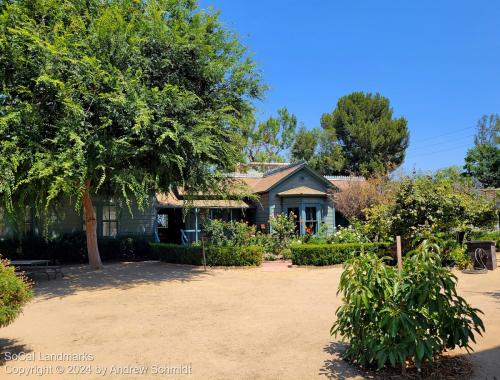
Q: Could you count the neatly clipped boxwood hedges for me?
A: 2